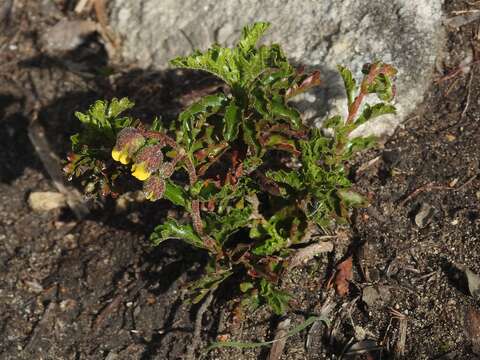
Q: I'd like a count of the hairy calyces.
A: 4